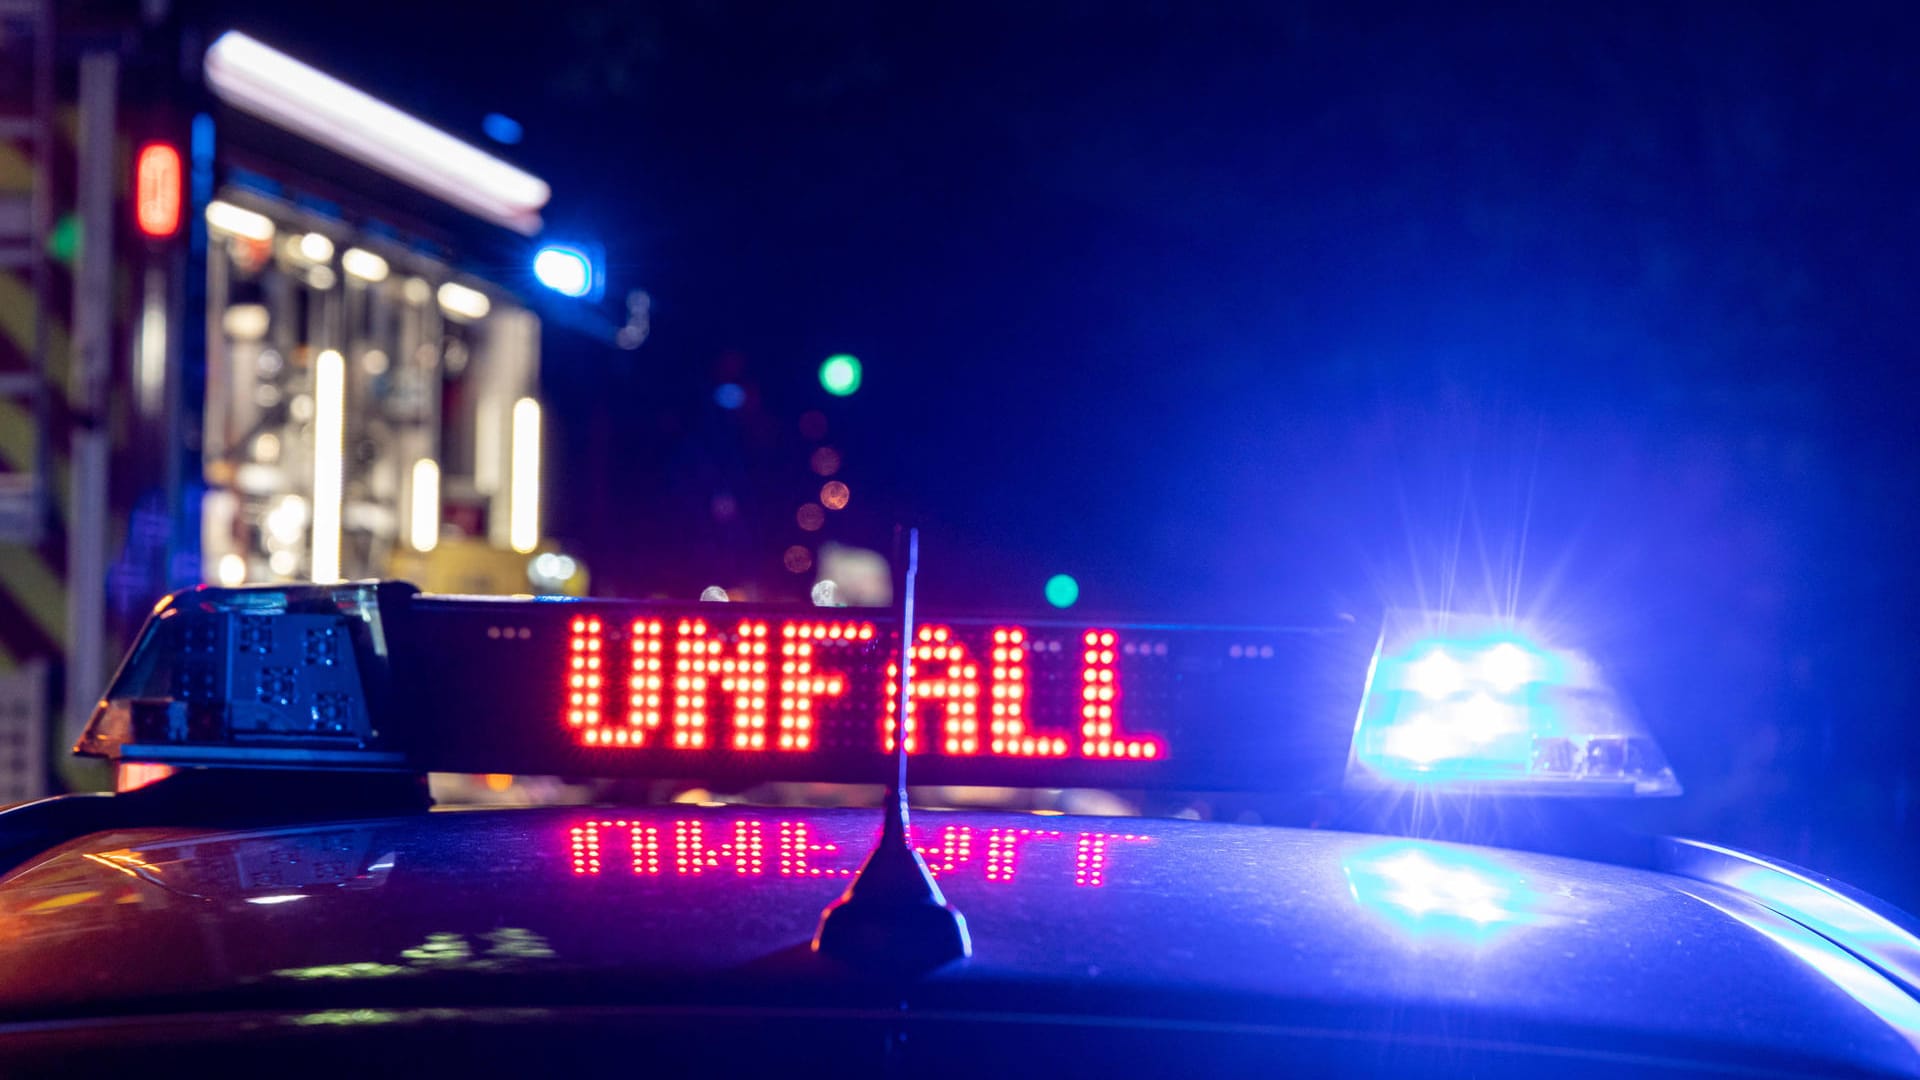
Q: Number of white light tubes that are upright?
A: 3